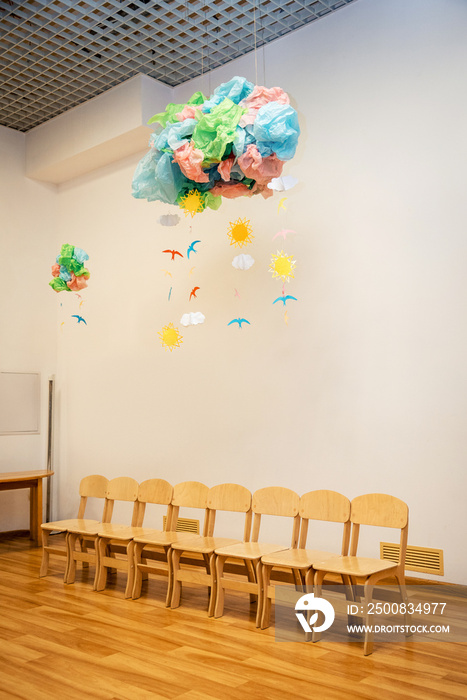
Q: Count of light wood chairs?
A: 8